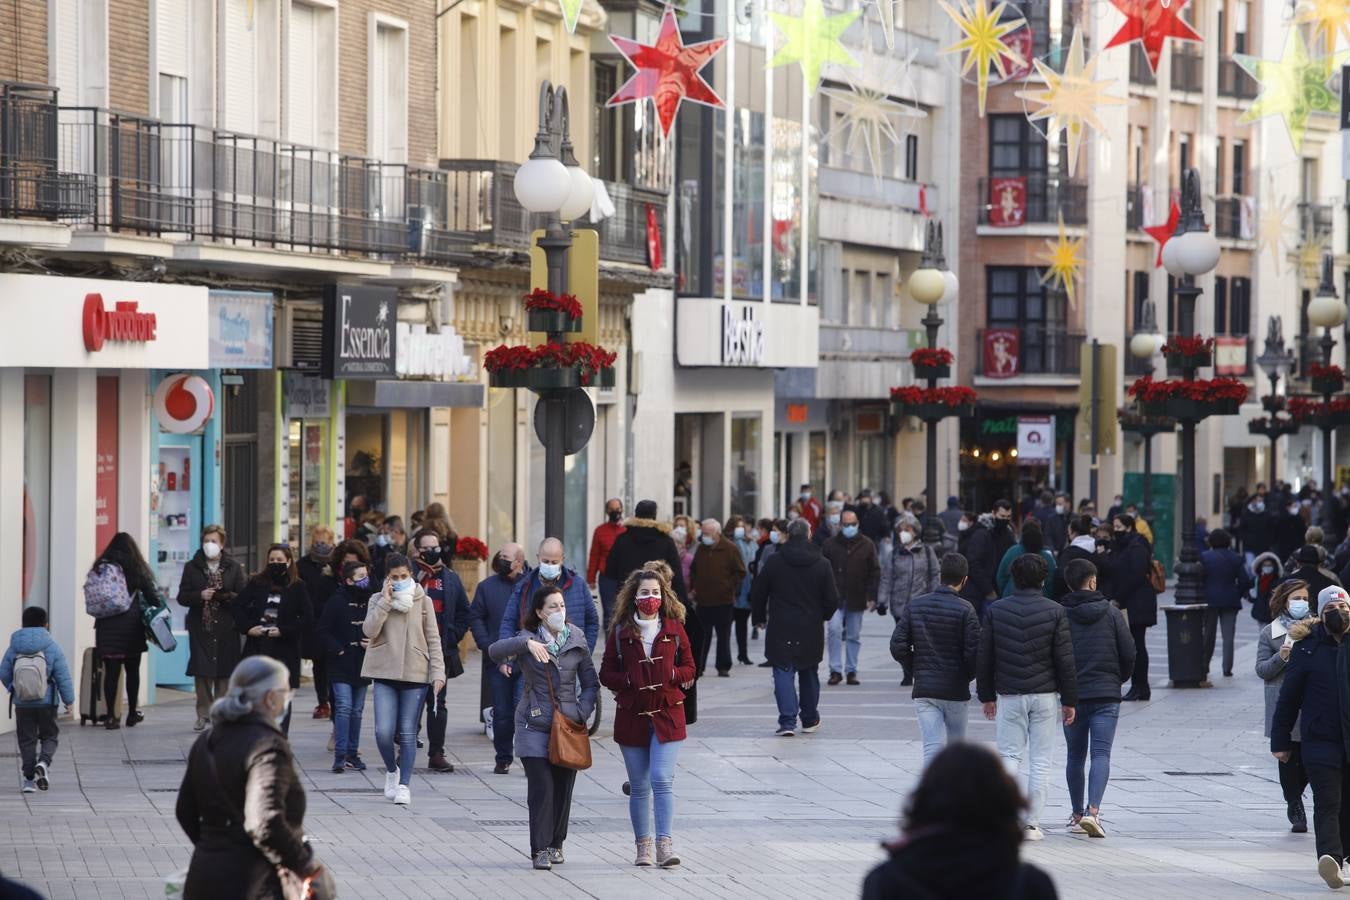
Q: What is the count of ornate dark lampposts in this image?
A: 6